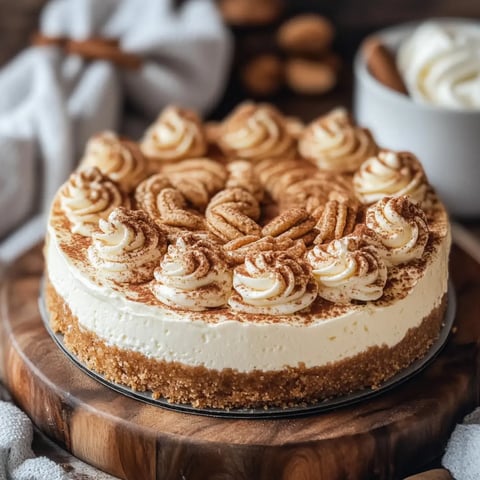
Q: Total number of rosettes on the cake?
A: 11